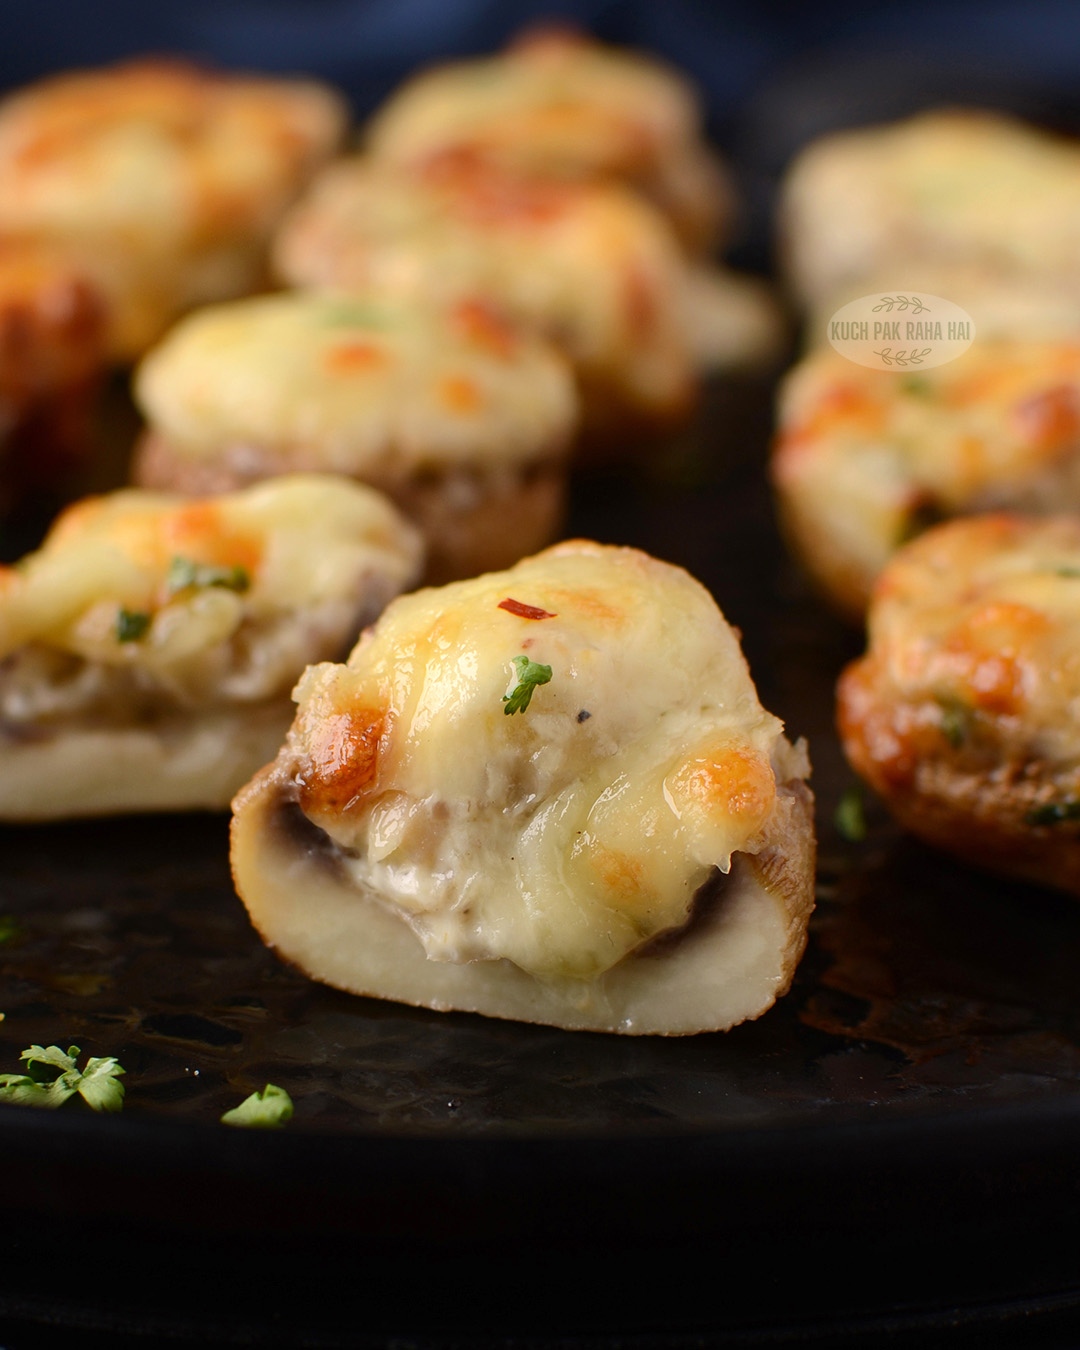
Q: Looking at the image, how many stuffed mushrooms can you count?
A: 10